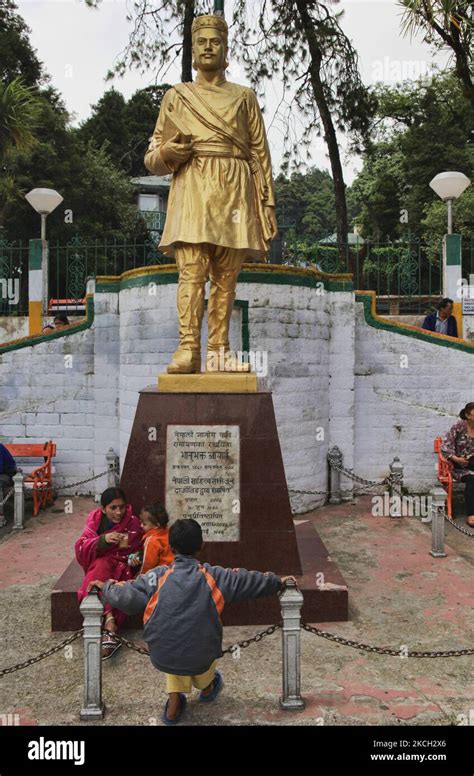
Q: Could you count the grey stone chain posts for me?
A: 7